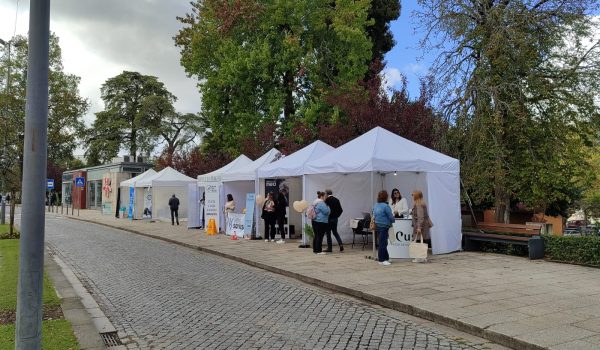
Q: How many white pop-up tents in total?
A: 6